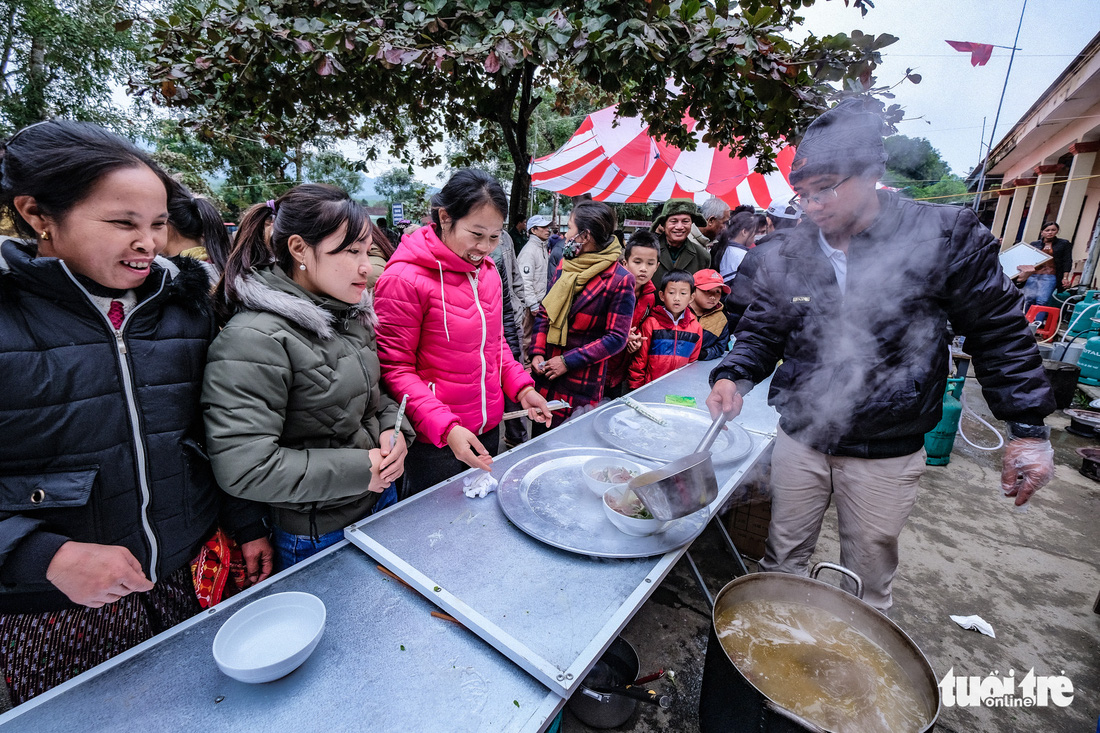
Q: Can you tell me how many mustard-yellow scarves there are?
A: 1